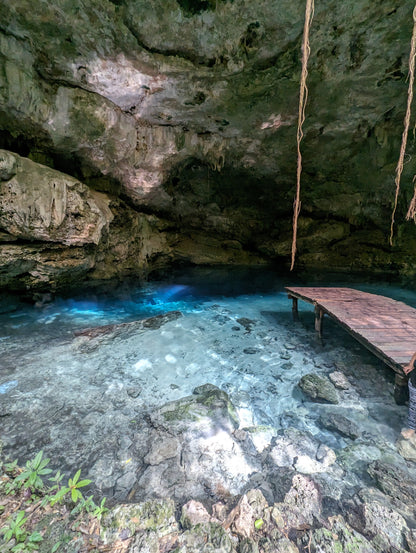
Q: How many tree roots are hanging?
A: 3